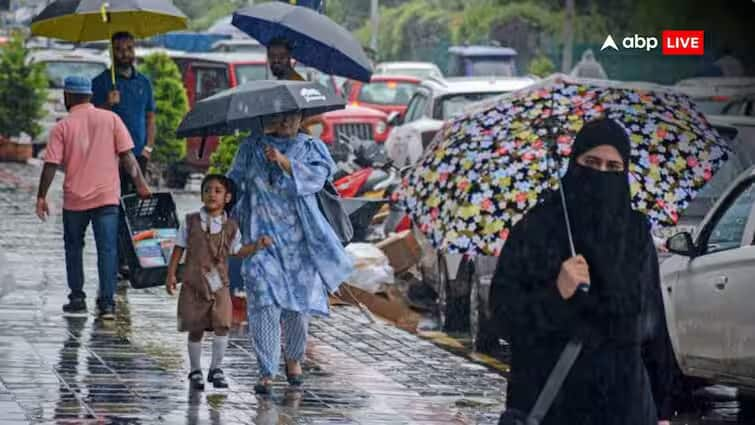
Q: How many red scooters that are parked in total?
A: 1